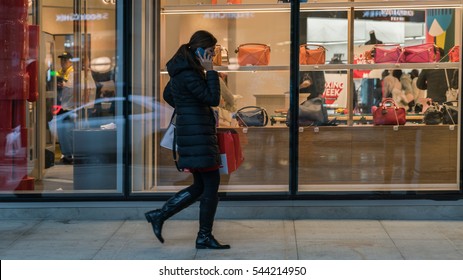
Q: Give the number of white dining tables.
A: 0